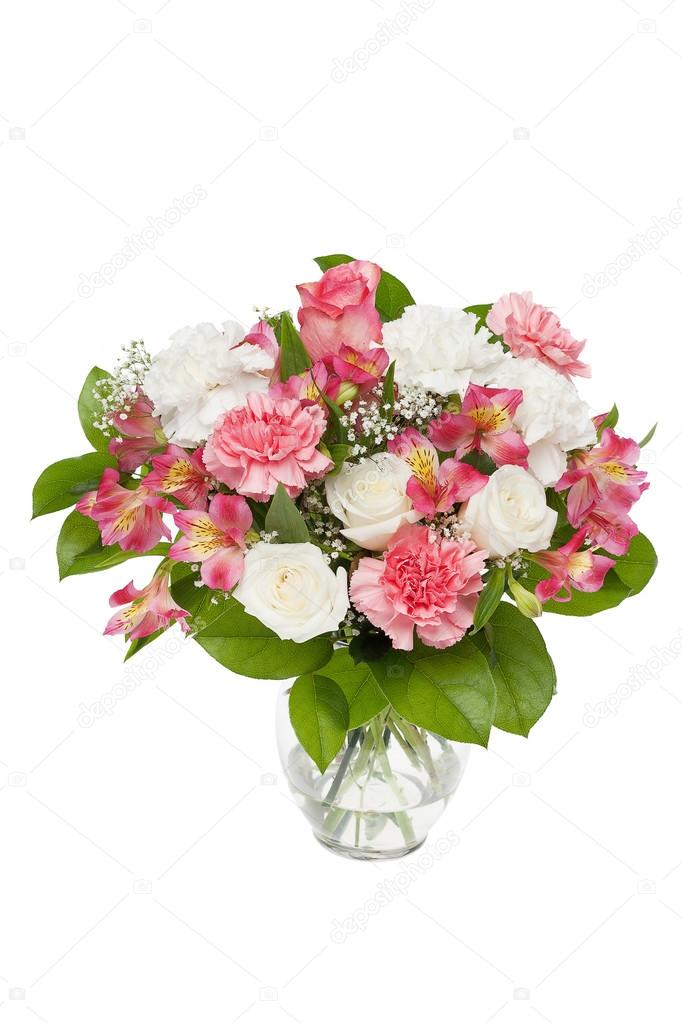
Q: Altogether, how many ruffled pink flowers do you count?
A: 3